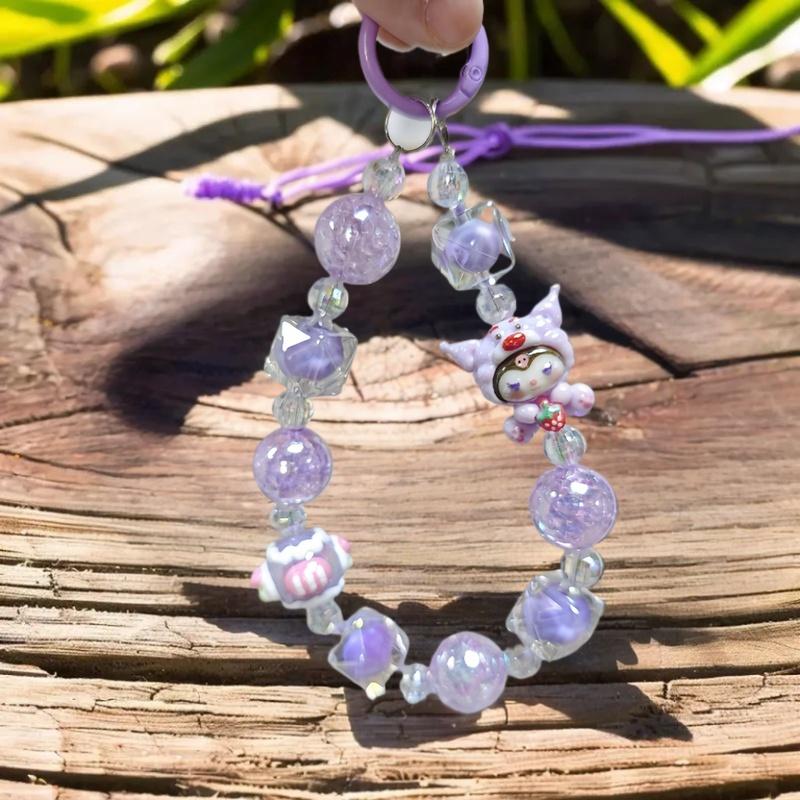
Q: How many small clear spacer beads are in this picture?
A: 11